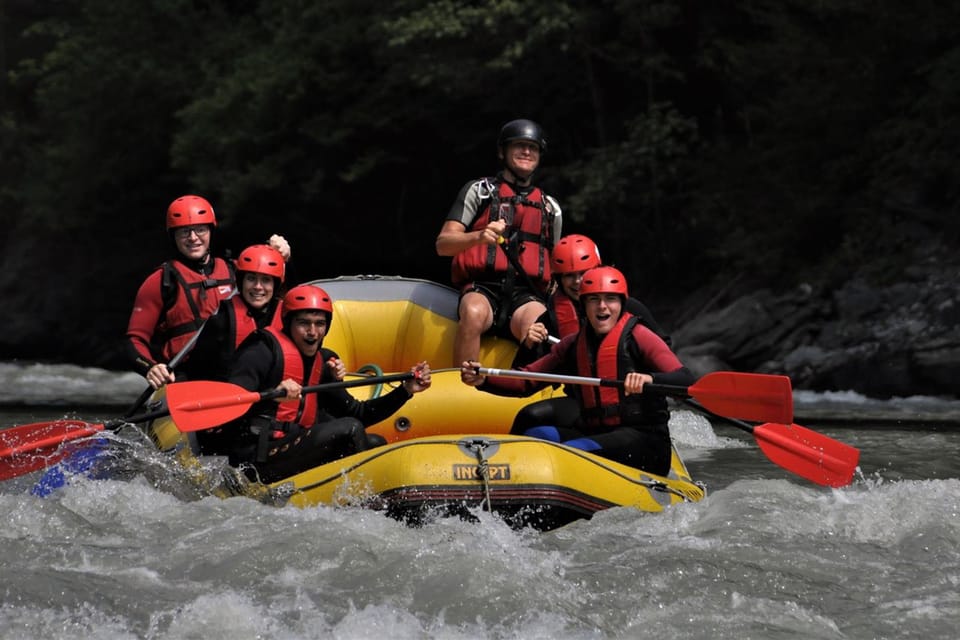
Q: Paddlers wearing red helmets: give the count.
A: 5